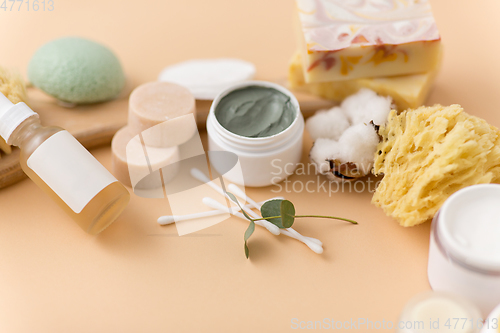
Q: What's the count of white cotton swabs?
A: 4